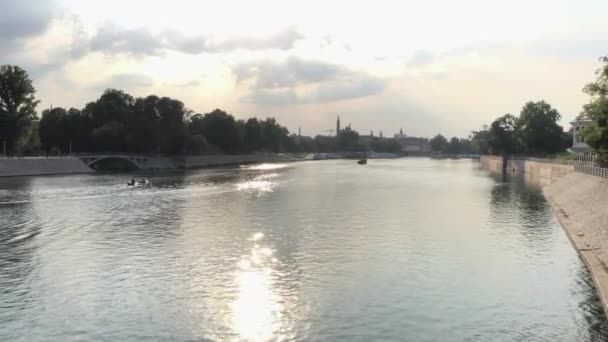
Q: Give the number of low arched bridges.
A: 1